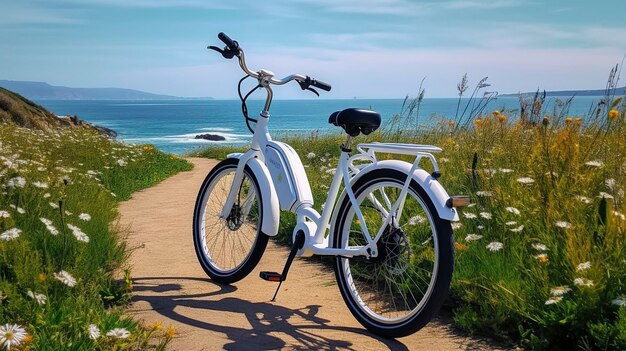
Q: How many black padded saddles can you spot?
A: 1